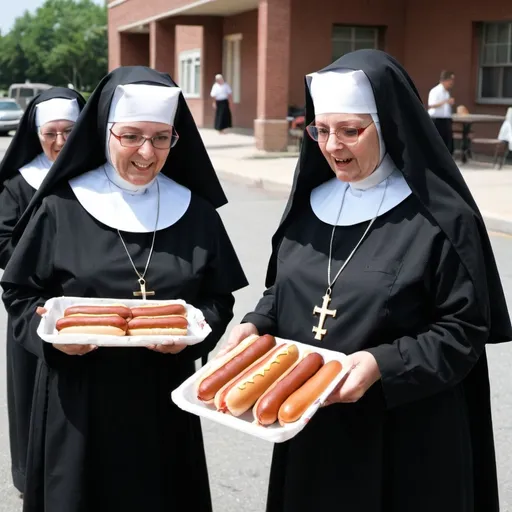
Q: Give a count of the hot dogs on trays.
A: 8